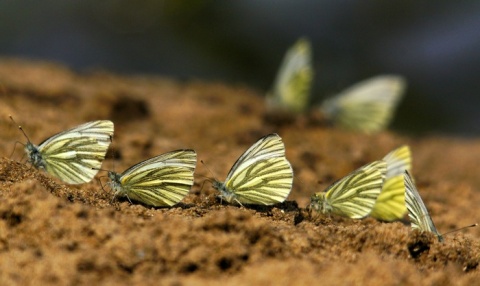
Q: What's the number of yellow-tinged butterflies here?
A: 8